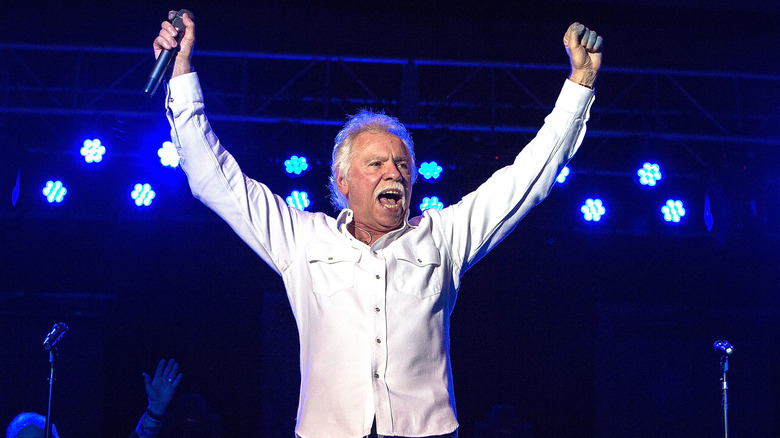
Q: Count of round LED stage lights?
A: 12